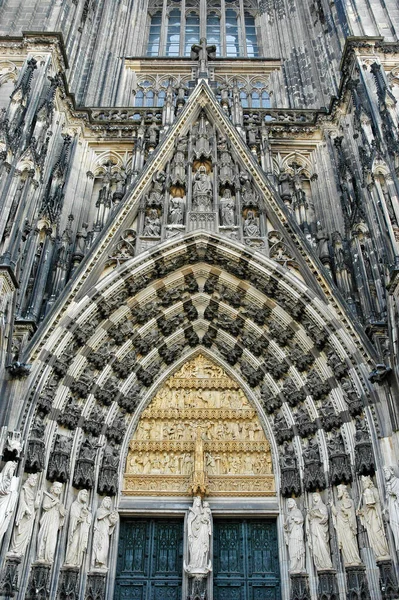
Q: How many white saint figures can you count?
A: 11